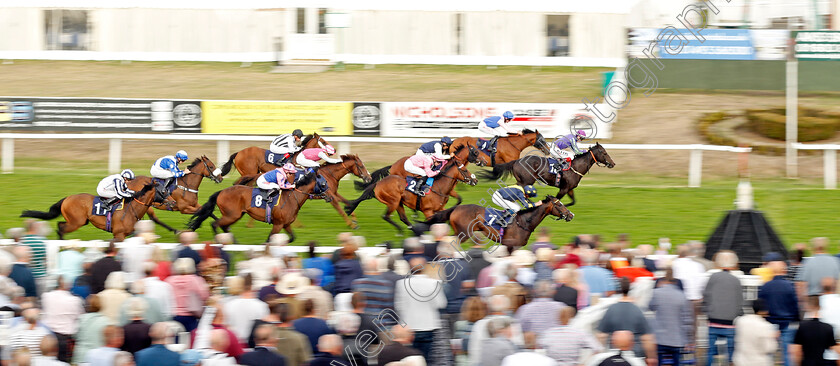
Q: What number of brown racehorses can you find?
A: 9